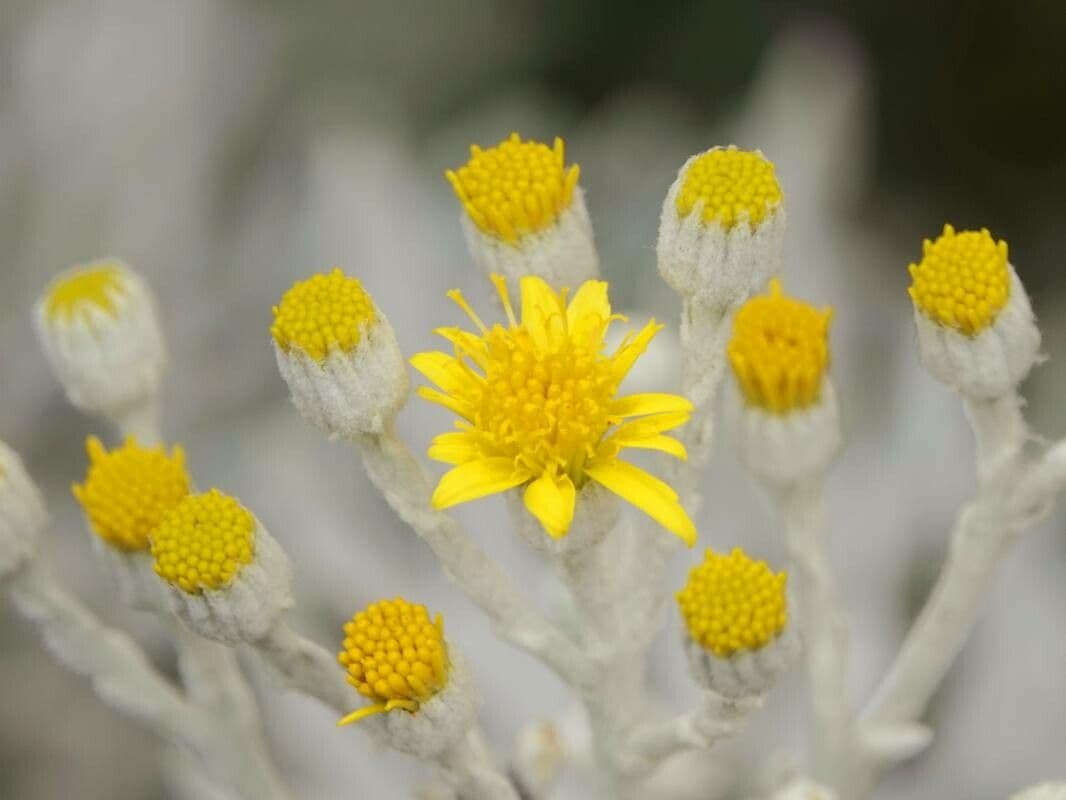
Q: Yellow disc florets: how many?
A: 11